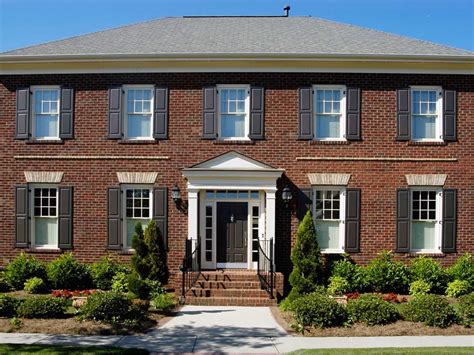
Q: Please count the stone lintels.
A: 4